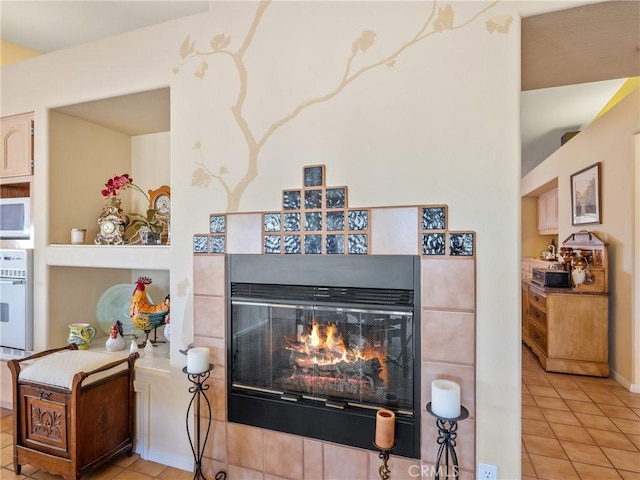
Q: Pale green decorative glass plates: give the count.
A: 1